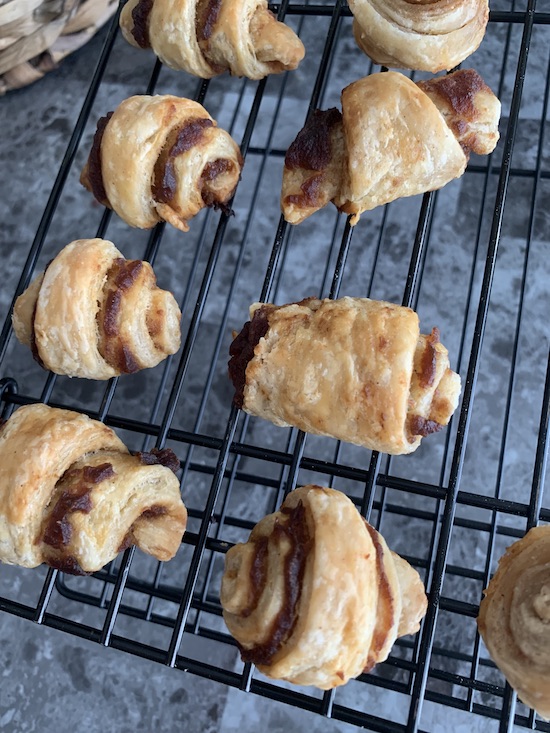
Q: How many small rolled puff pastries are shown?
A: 9